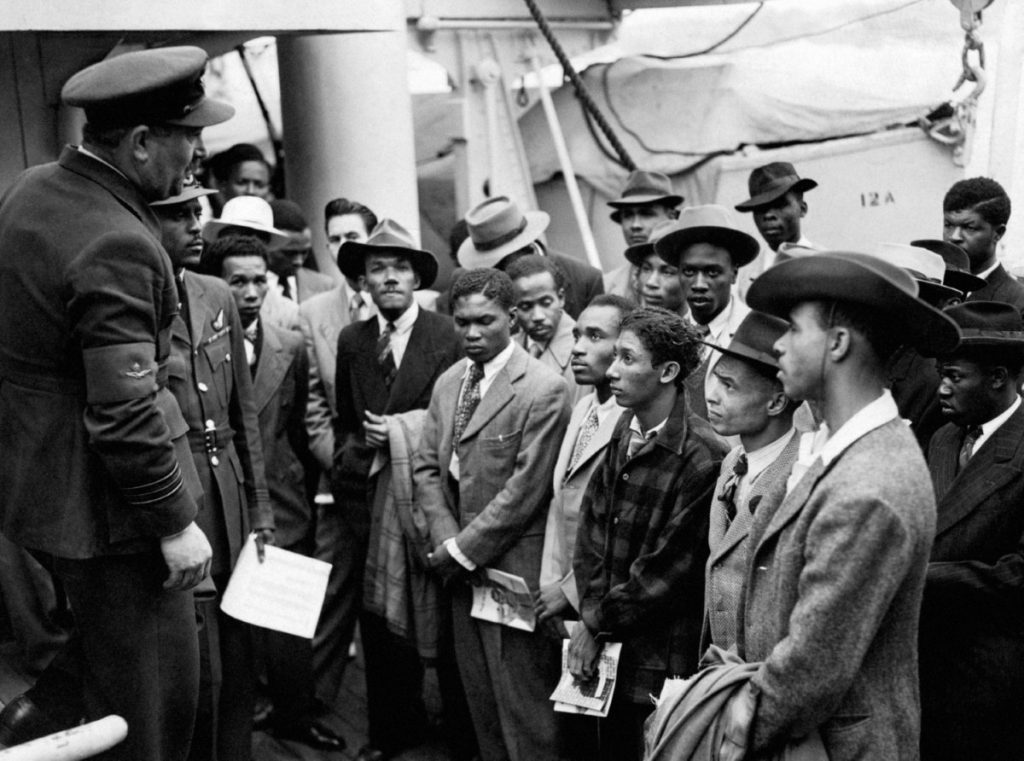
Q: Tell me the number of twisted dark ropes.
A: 1